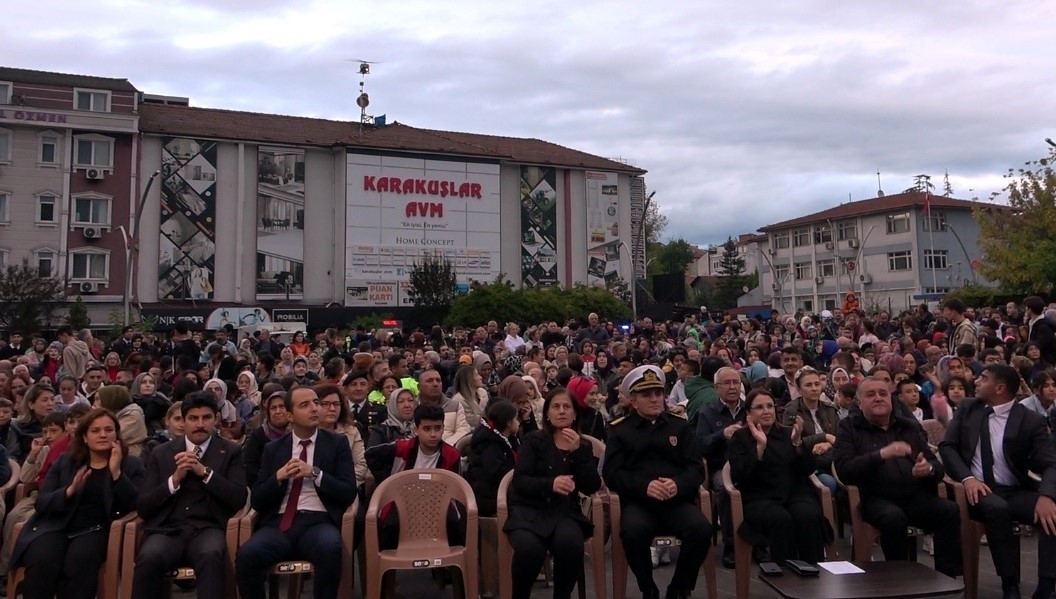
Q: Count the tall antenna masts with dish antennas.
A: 1